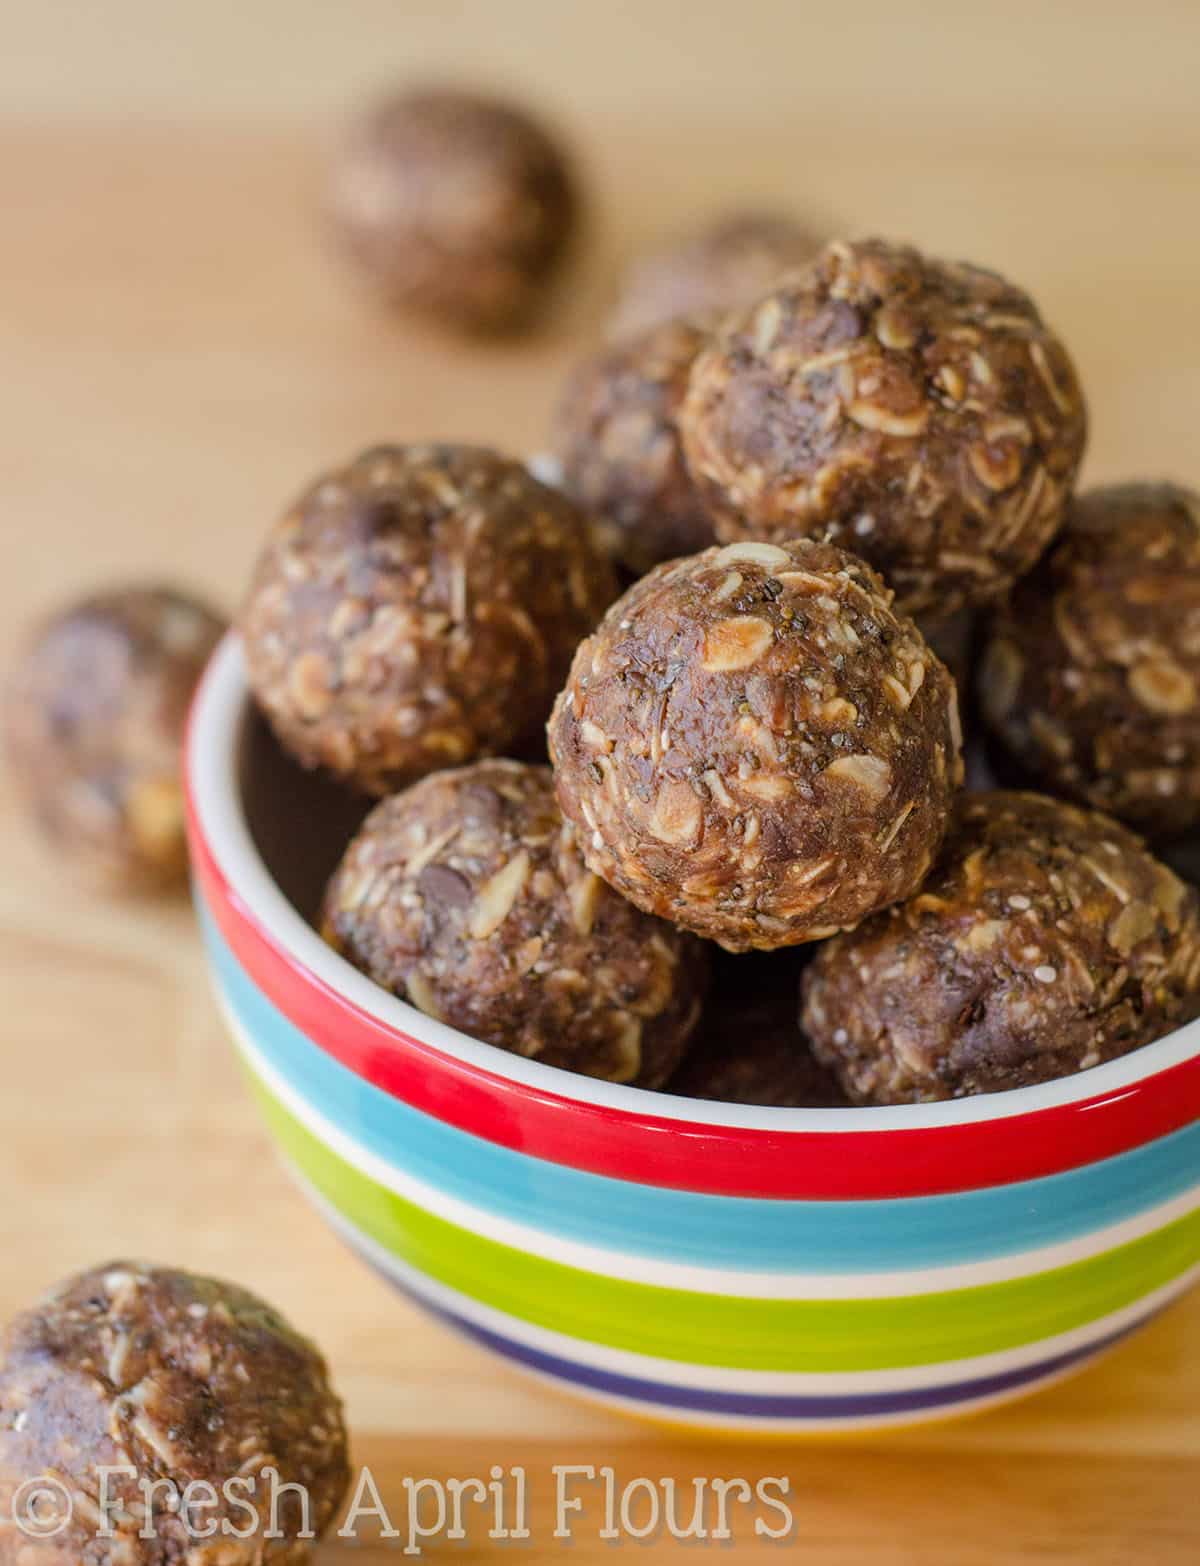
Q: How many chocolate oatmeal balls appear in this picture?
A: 11